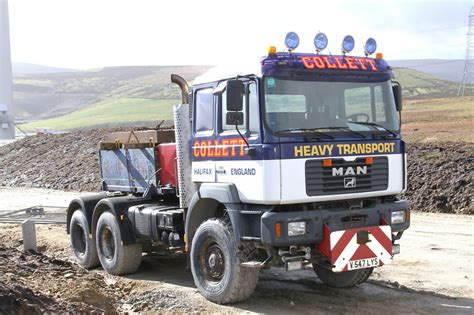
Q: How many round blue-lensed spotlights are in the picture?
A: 4